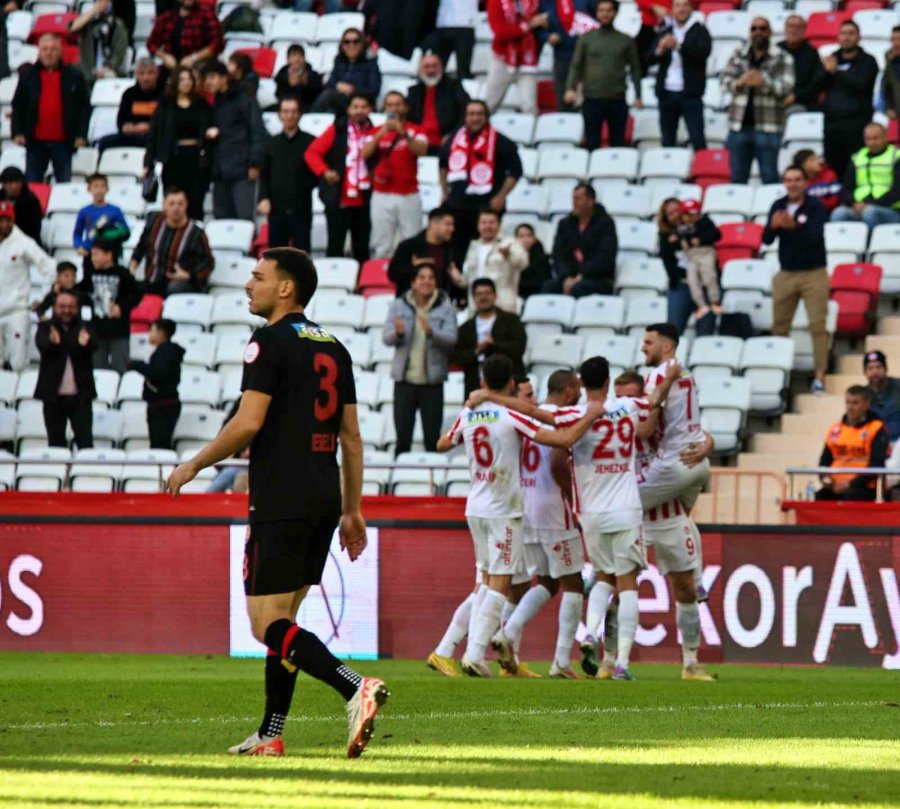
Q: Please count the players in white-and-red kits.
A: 6